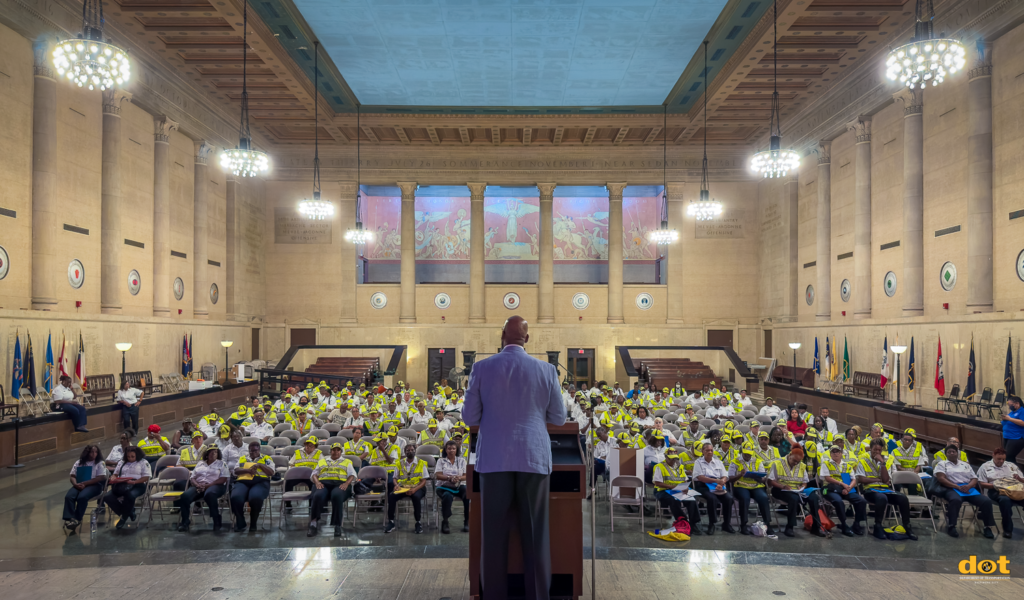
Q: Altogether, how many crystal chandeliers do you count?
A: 8